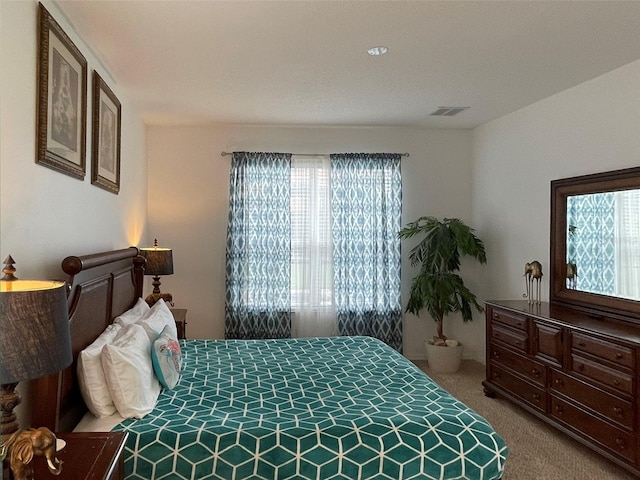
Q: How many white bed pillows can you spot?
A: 4